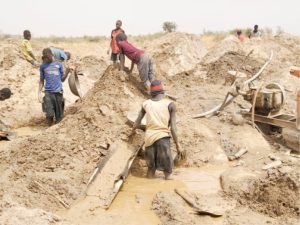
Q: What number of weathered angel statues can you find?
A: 0